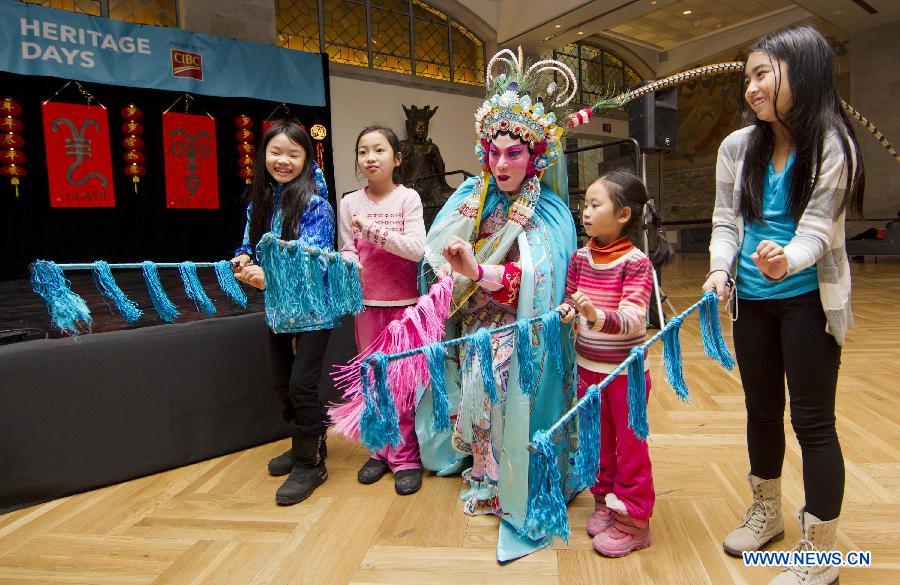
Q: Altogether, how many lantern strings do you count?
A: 3